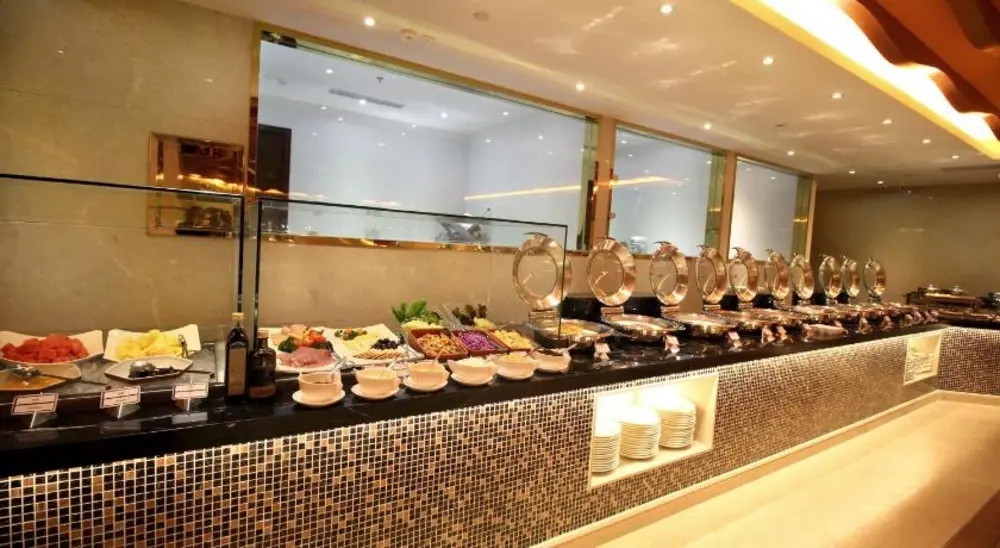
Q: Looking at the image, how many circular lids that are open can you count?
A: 10